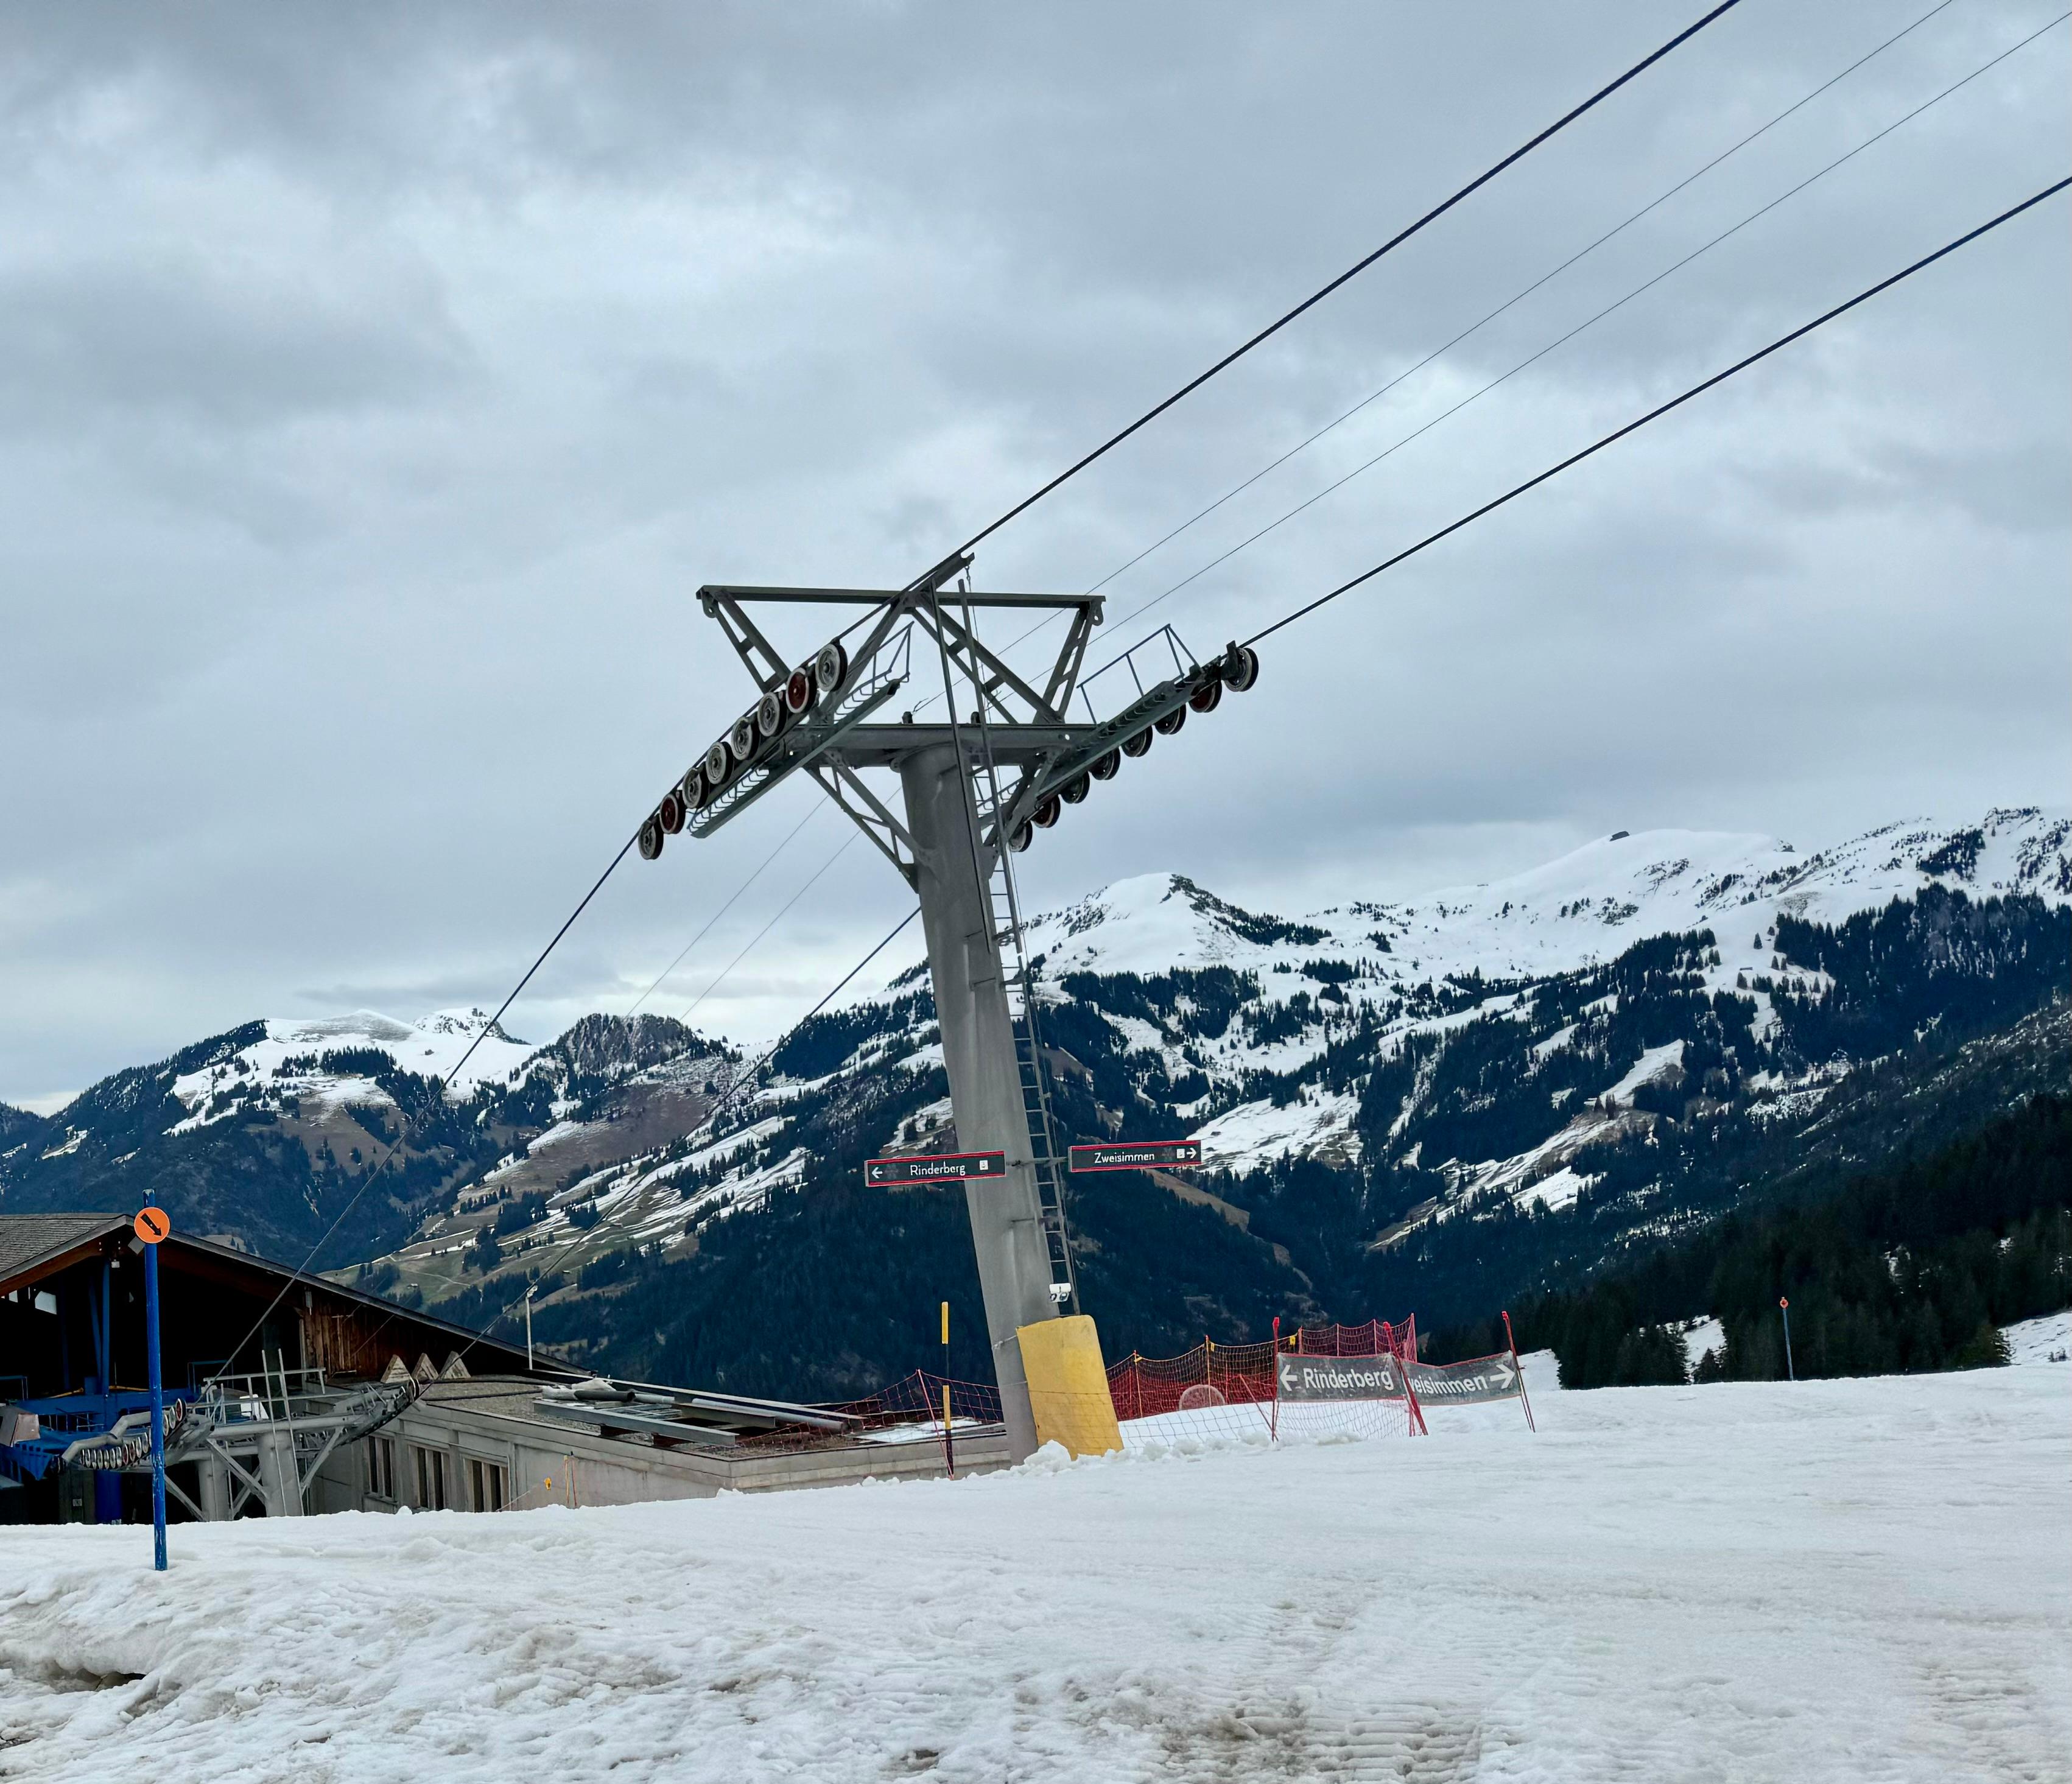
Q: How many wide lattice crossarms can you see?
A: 1